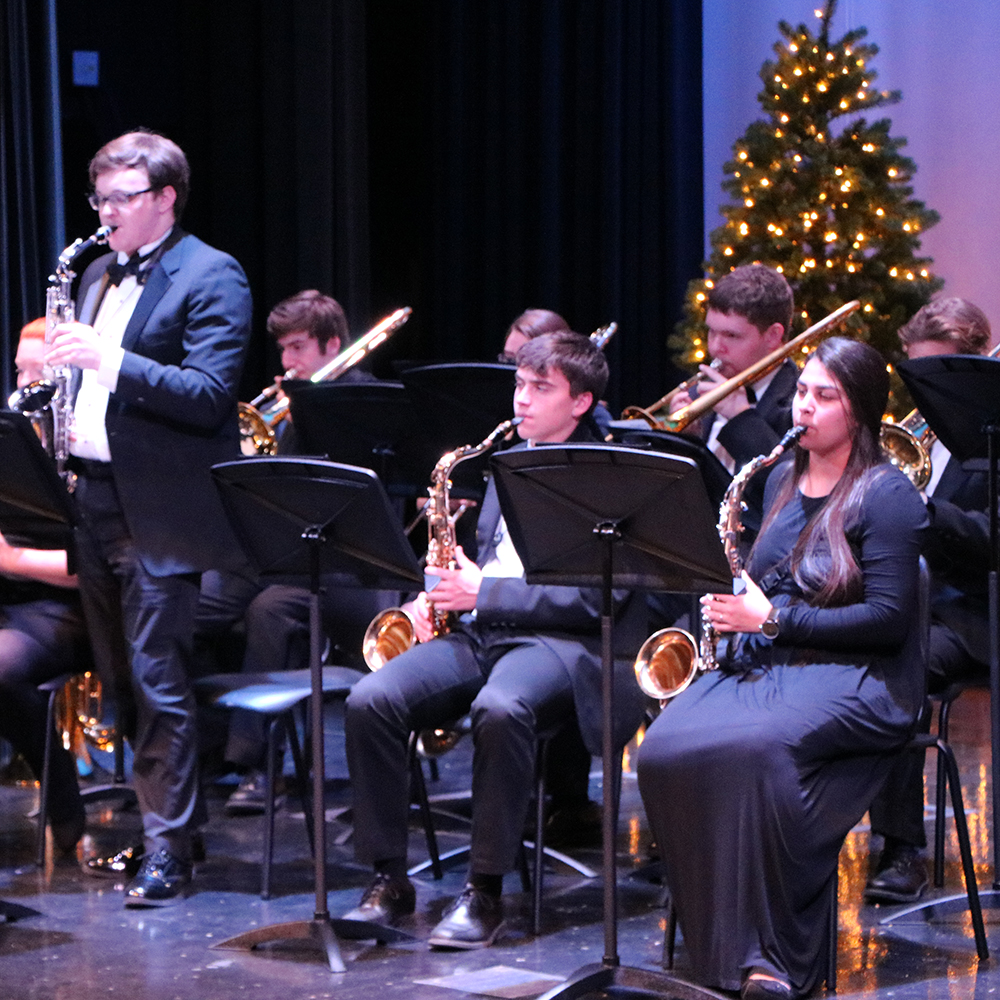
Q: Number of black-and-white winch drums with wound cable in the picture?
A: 0